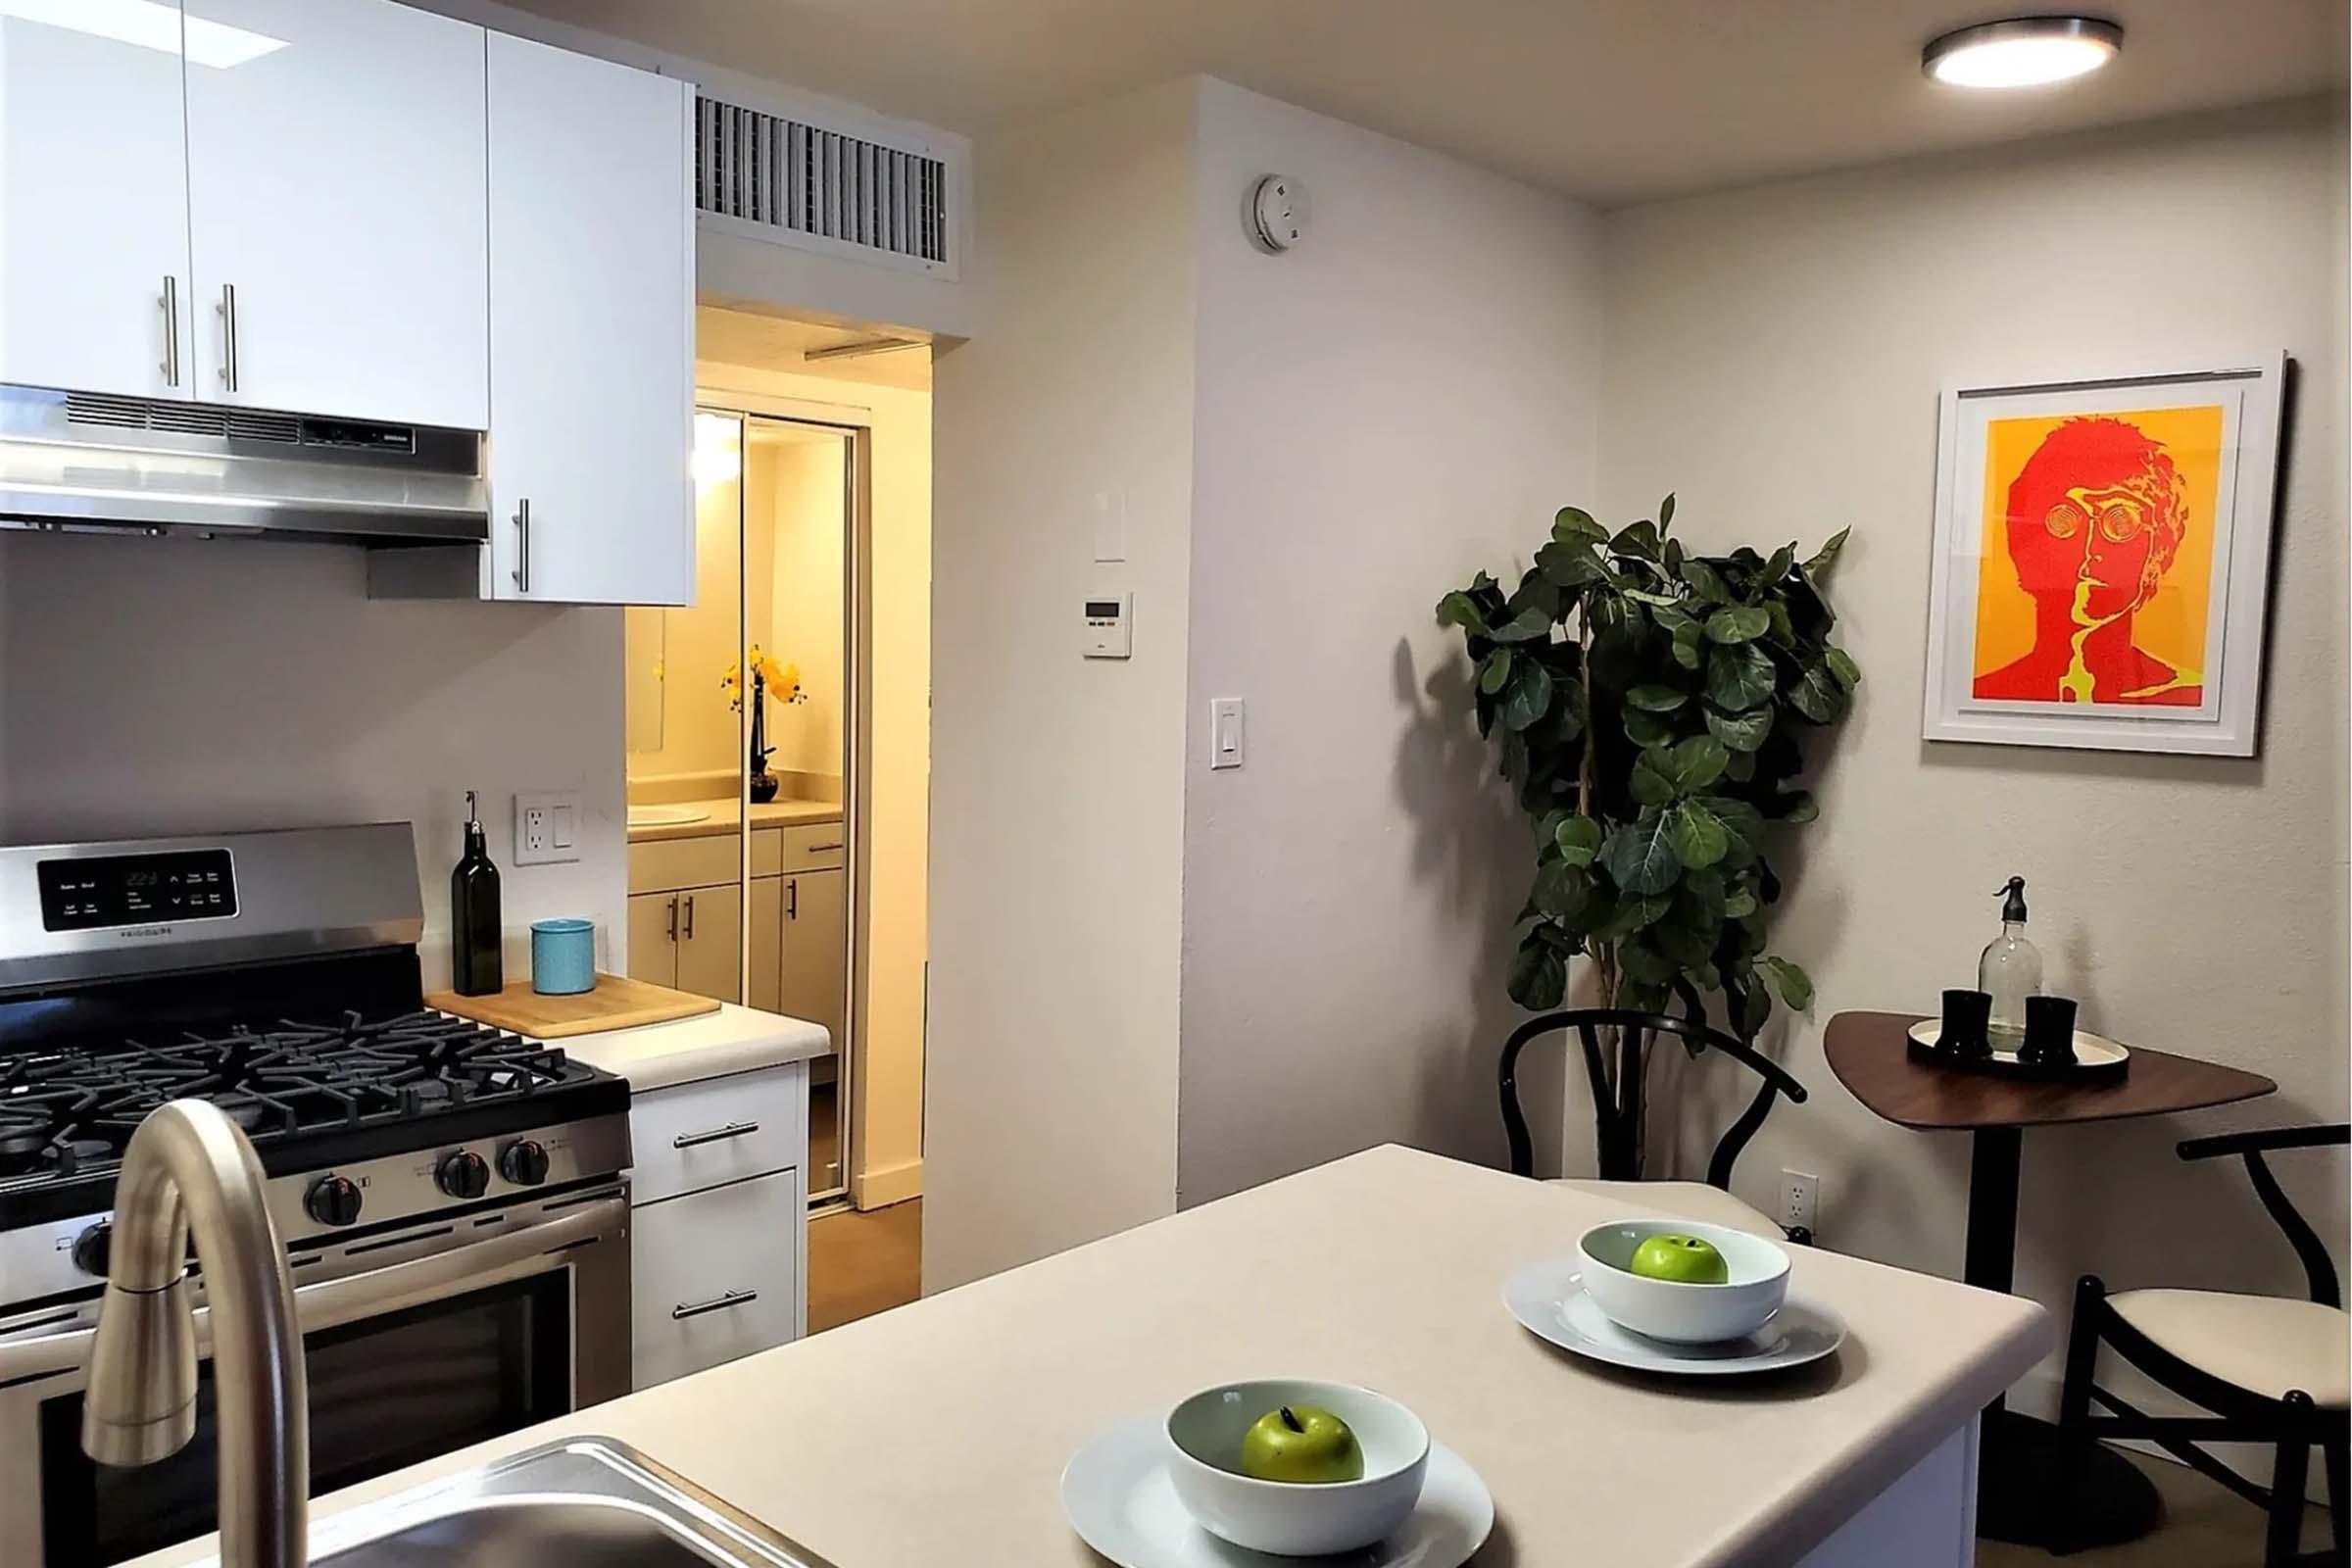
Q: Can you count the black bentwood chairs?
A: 2